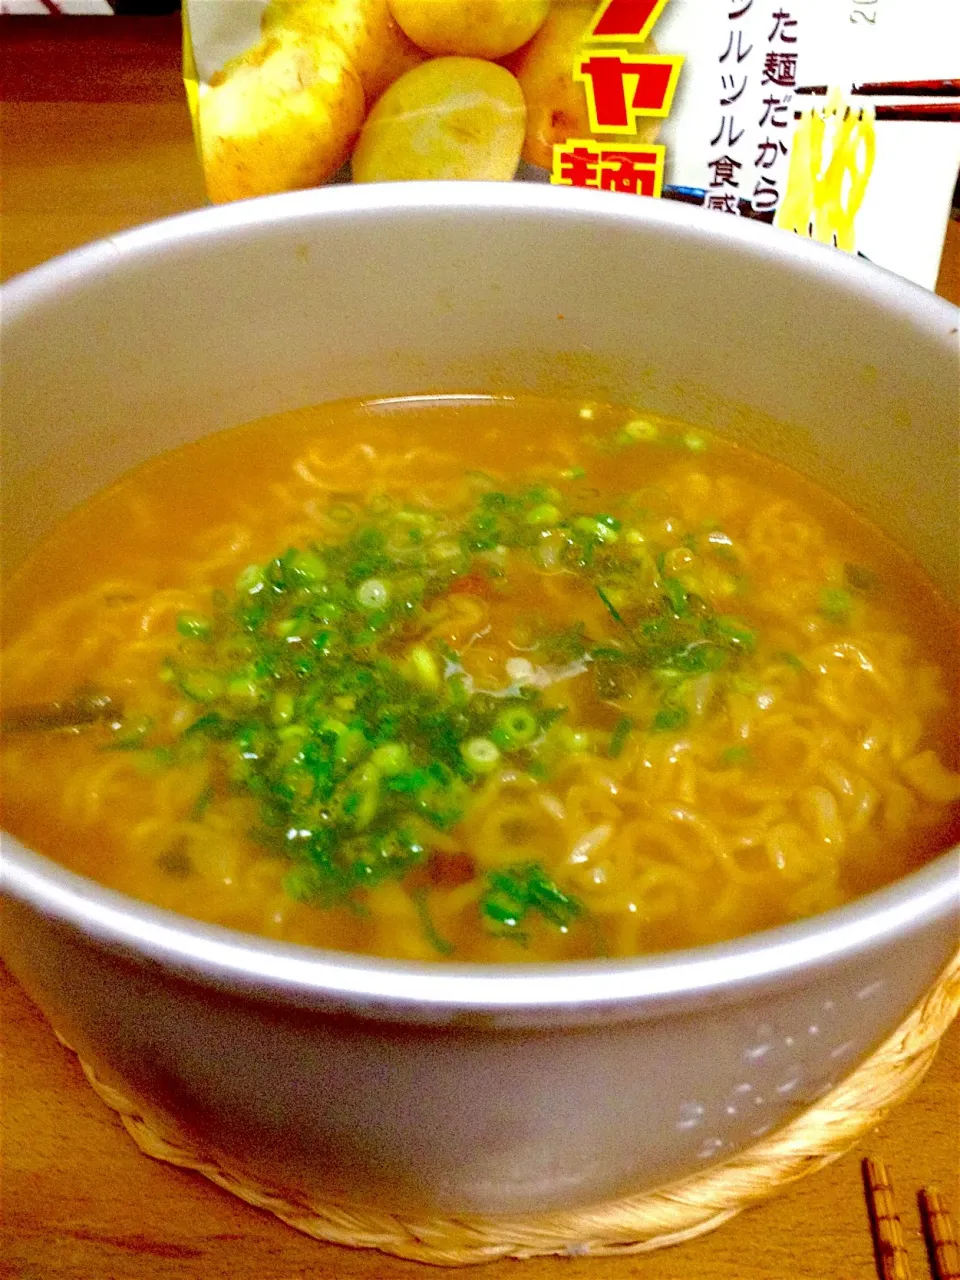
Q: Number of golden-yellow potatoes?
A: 5